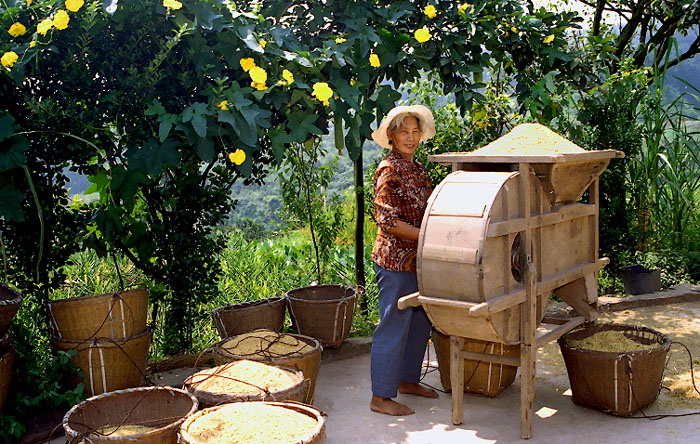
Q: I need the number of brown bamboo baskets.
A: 12